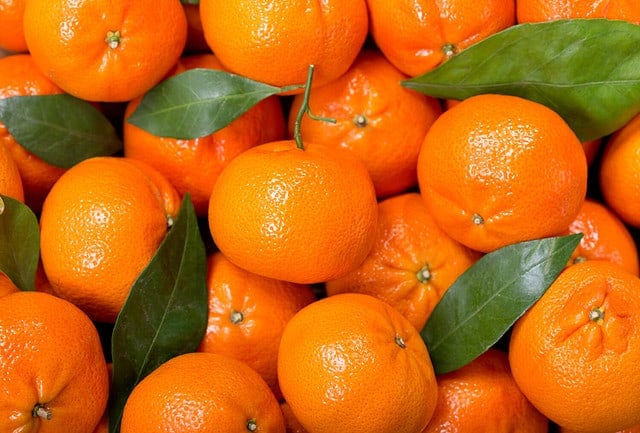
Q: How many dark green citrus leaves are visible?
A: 6